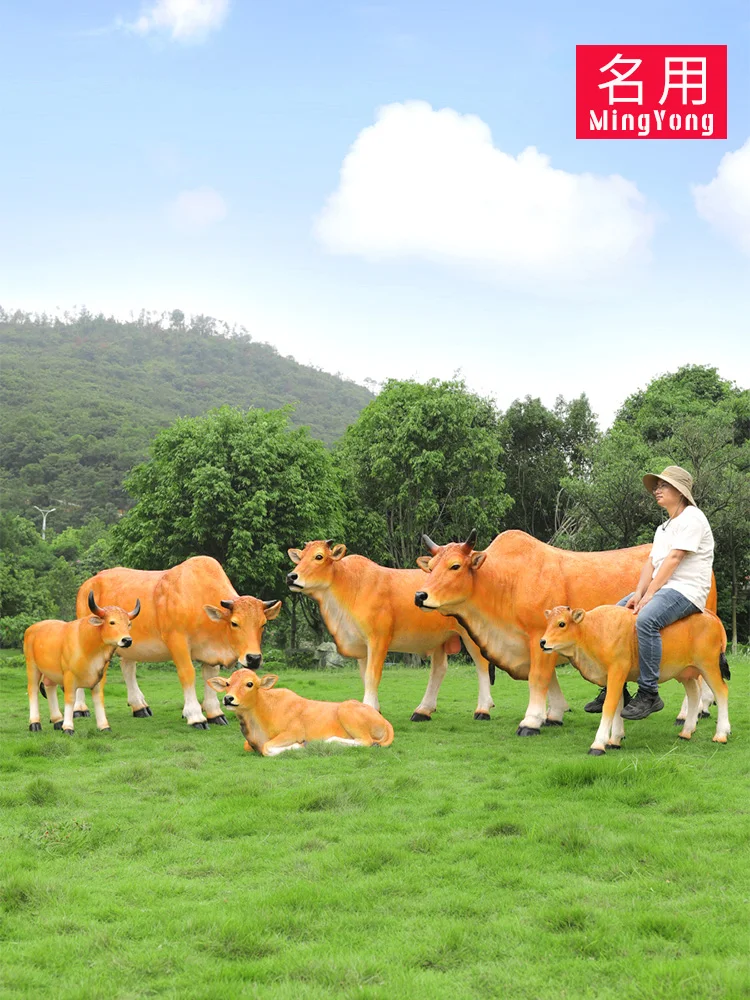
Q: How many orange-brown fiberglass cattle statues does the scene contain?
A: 6